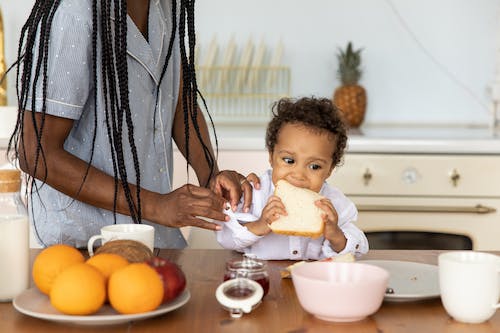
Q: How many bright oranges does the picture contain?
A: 4